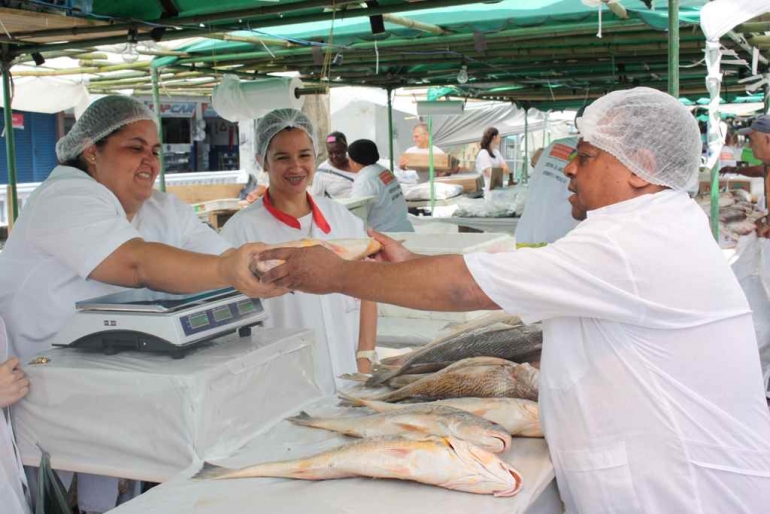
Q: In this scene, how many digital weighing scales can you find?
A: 1